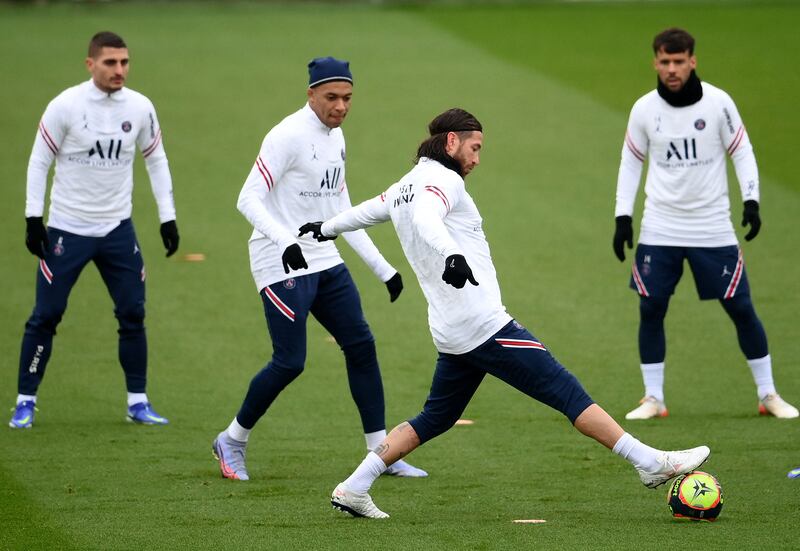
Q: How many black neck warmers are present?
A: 2